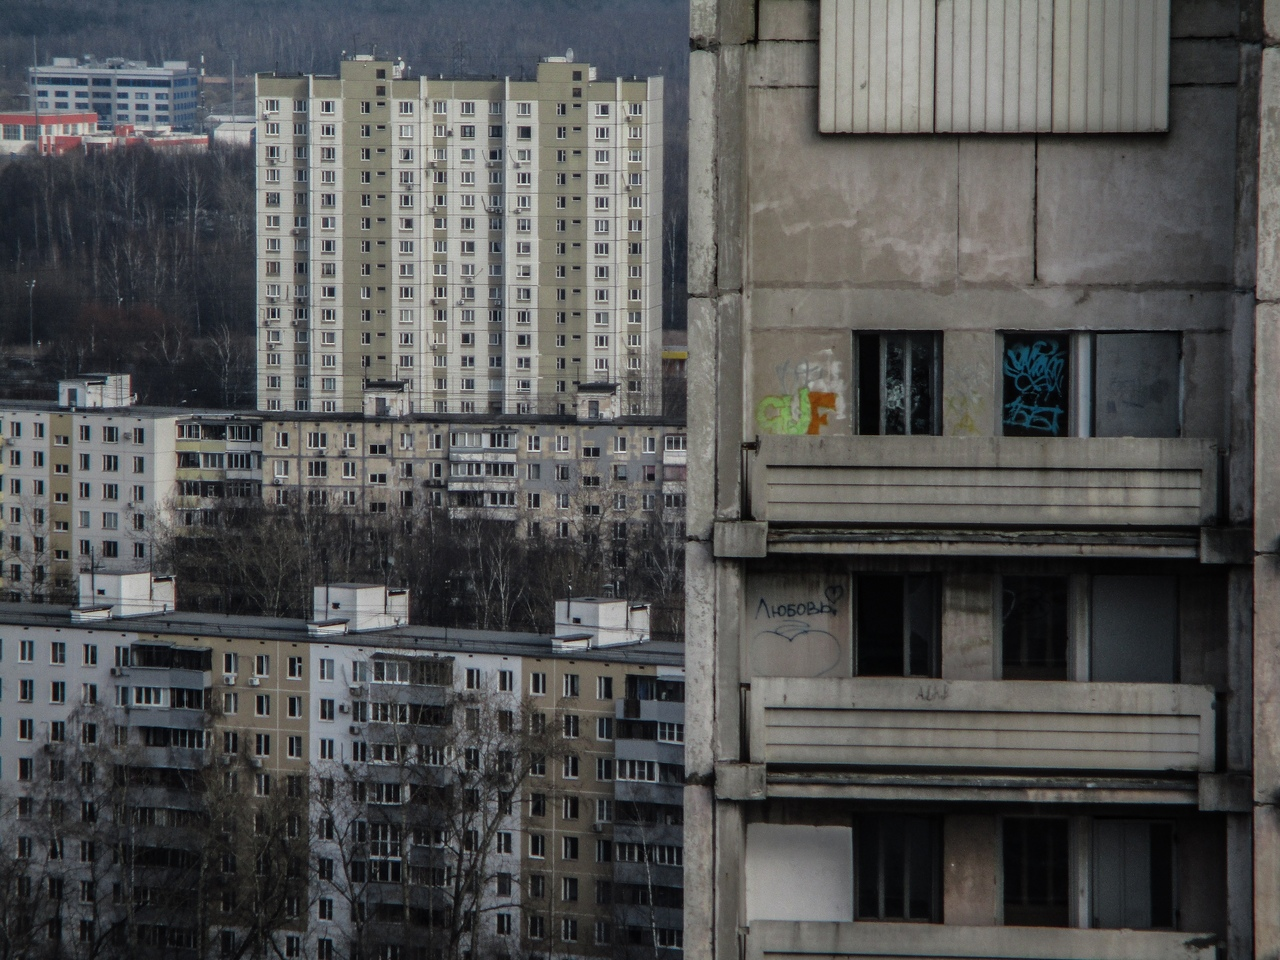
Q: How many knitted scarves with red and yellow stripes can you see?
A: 0